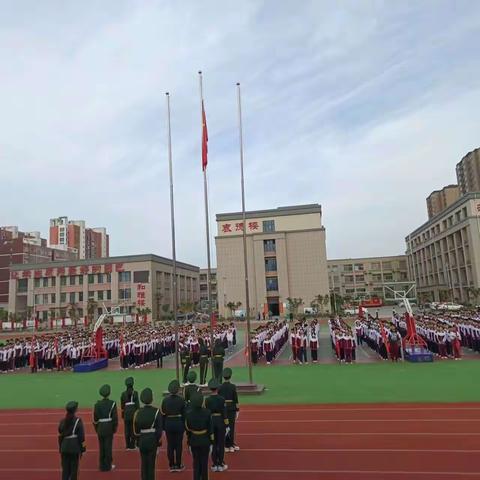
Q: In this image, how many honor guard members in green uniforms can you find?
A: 12